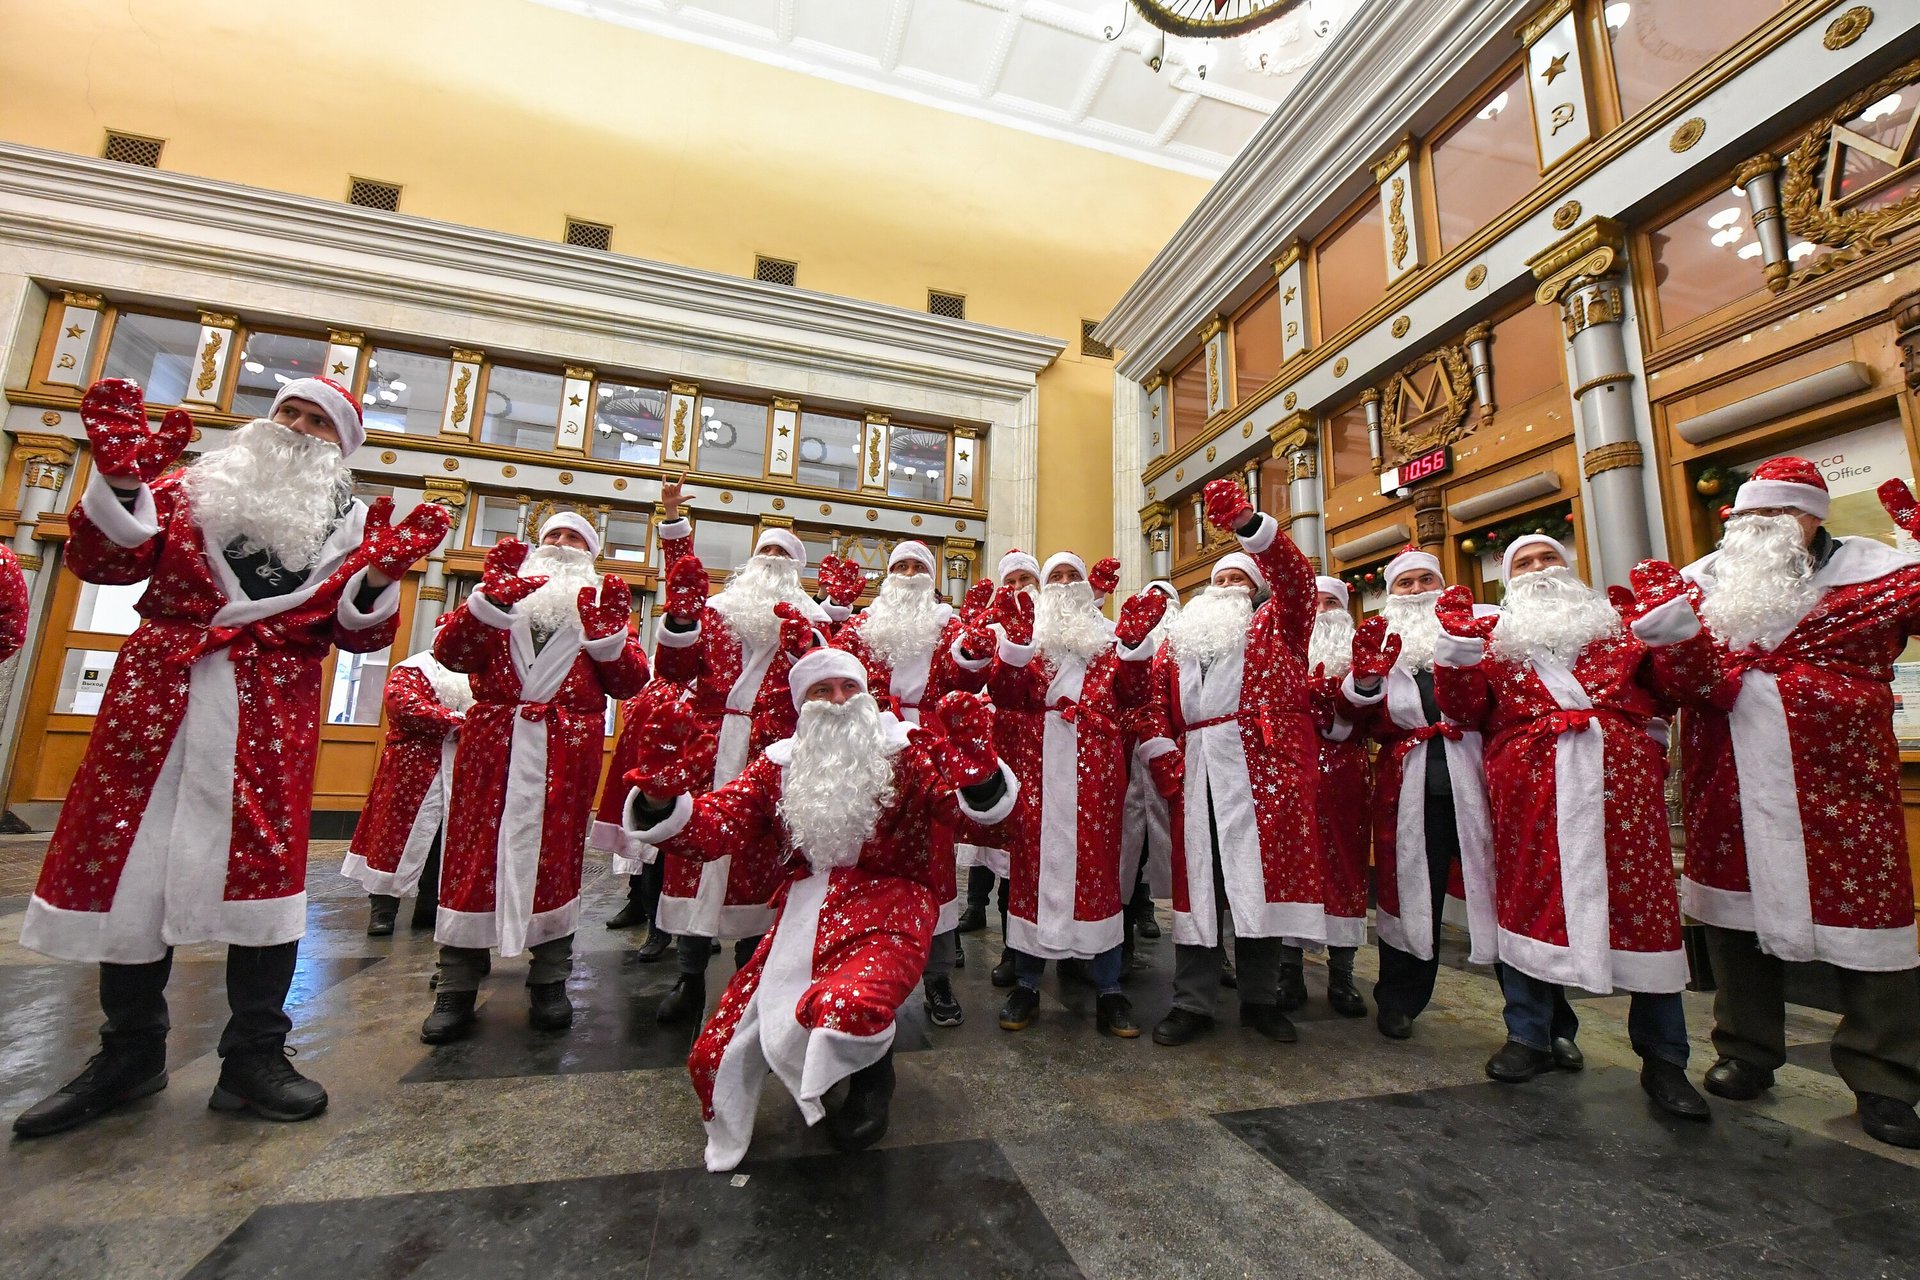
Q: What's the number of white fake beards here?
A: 14